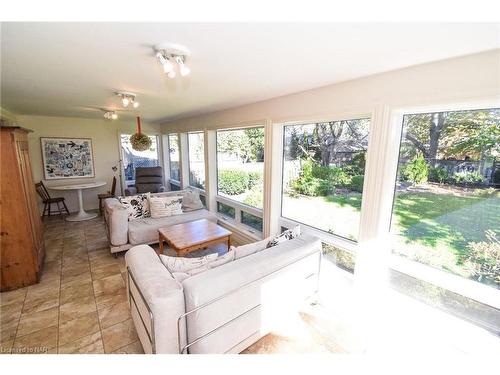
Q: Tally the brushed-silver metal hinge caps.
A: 0